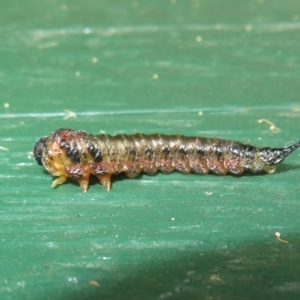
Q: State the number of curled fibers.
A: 2